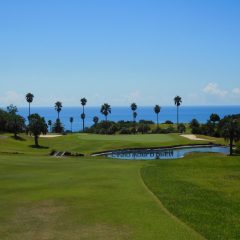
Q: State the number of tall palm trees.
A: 7